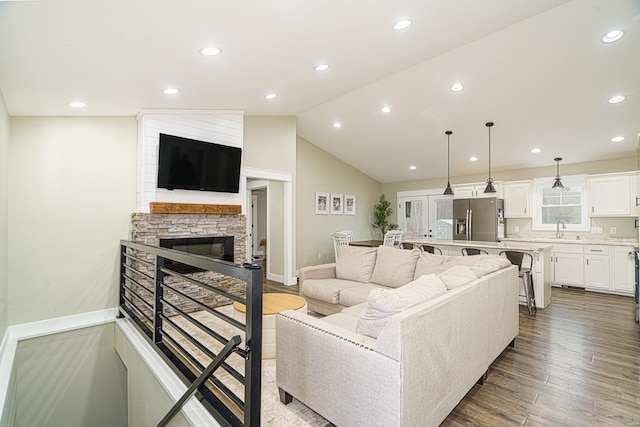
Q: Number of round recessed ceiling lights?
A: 15